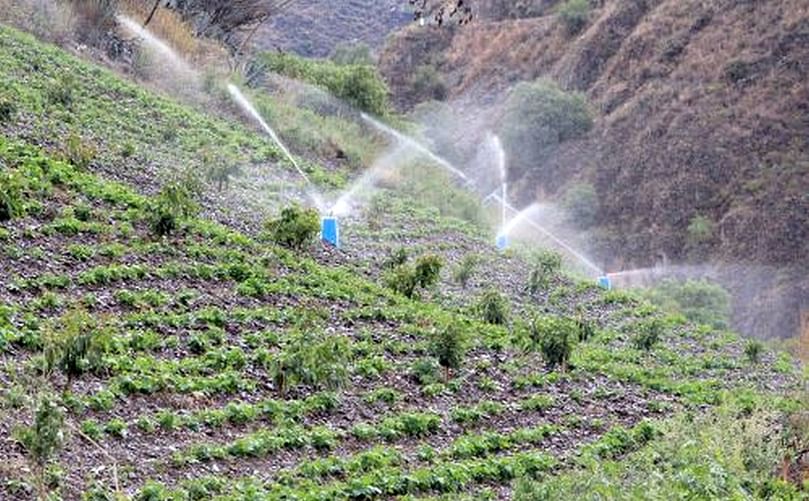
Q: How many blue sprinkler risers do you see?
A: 3